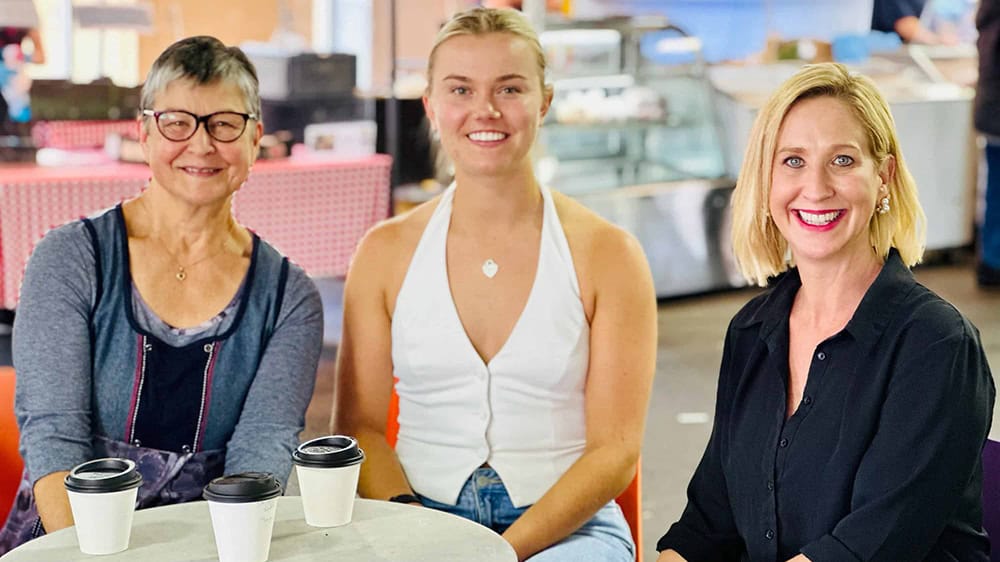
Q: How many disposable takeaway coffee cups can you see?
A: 3